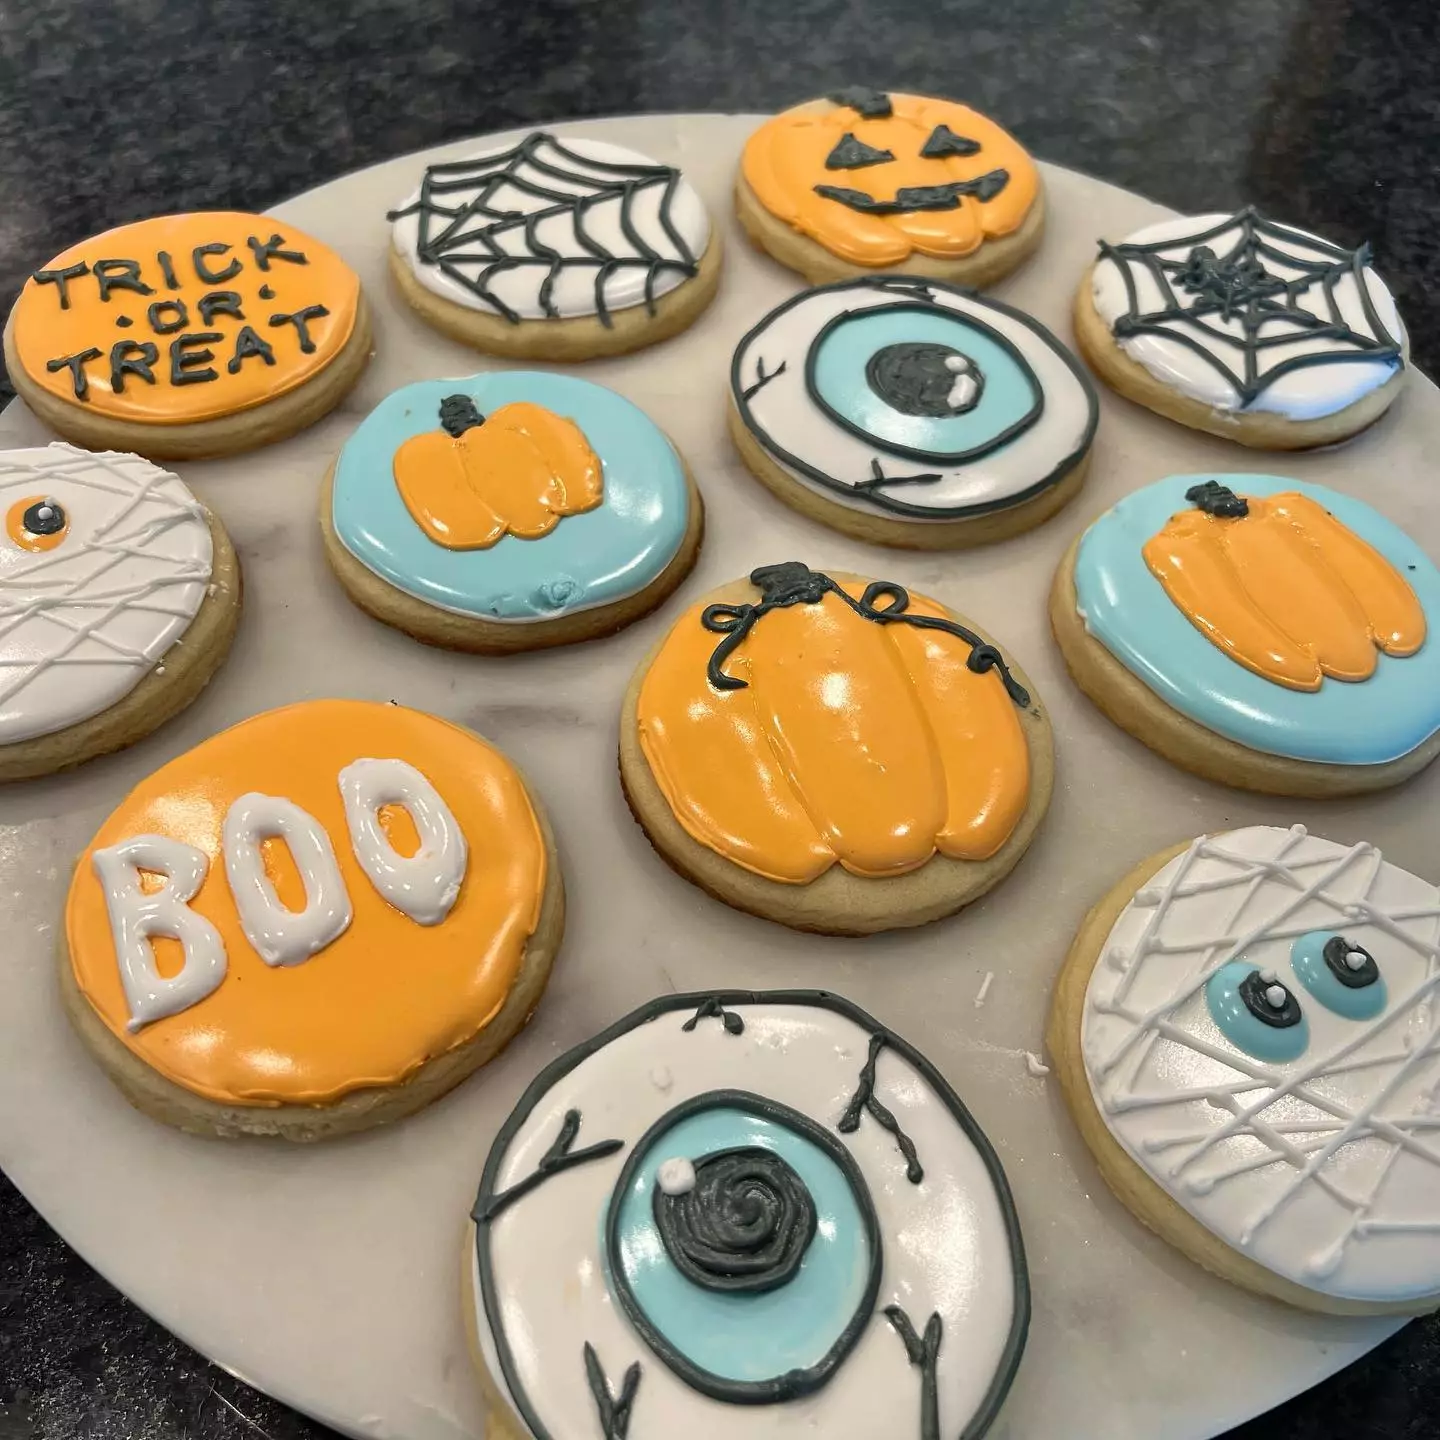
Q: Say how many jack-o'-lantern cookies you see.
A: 1